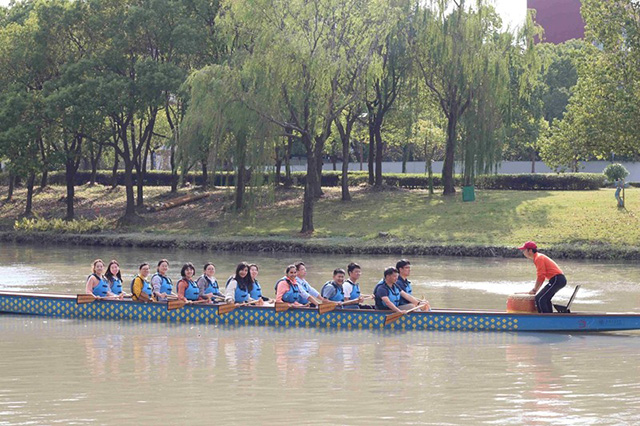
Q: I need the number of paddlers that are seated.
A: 14